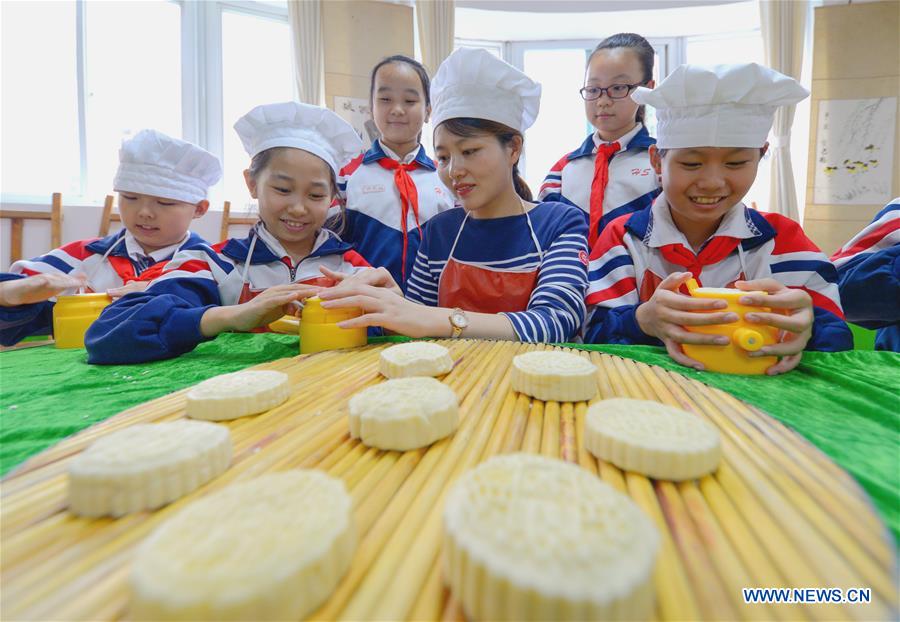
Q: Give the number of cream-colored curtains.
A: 3